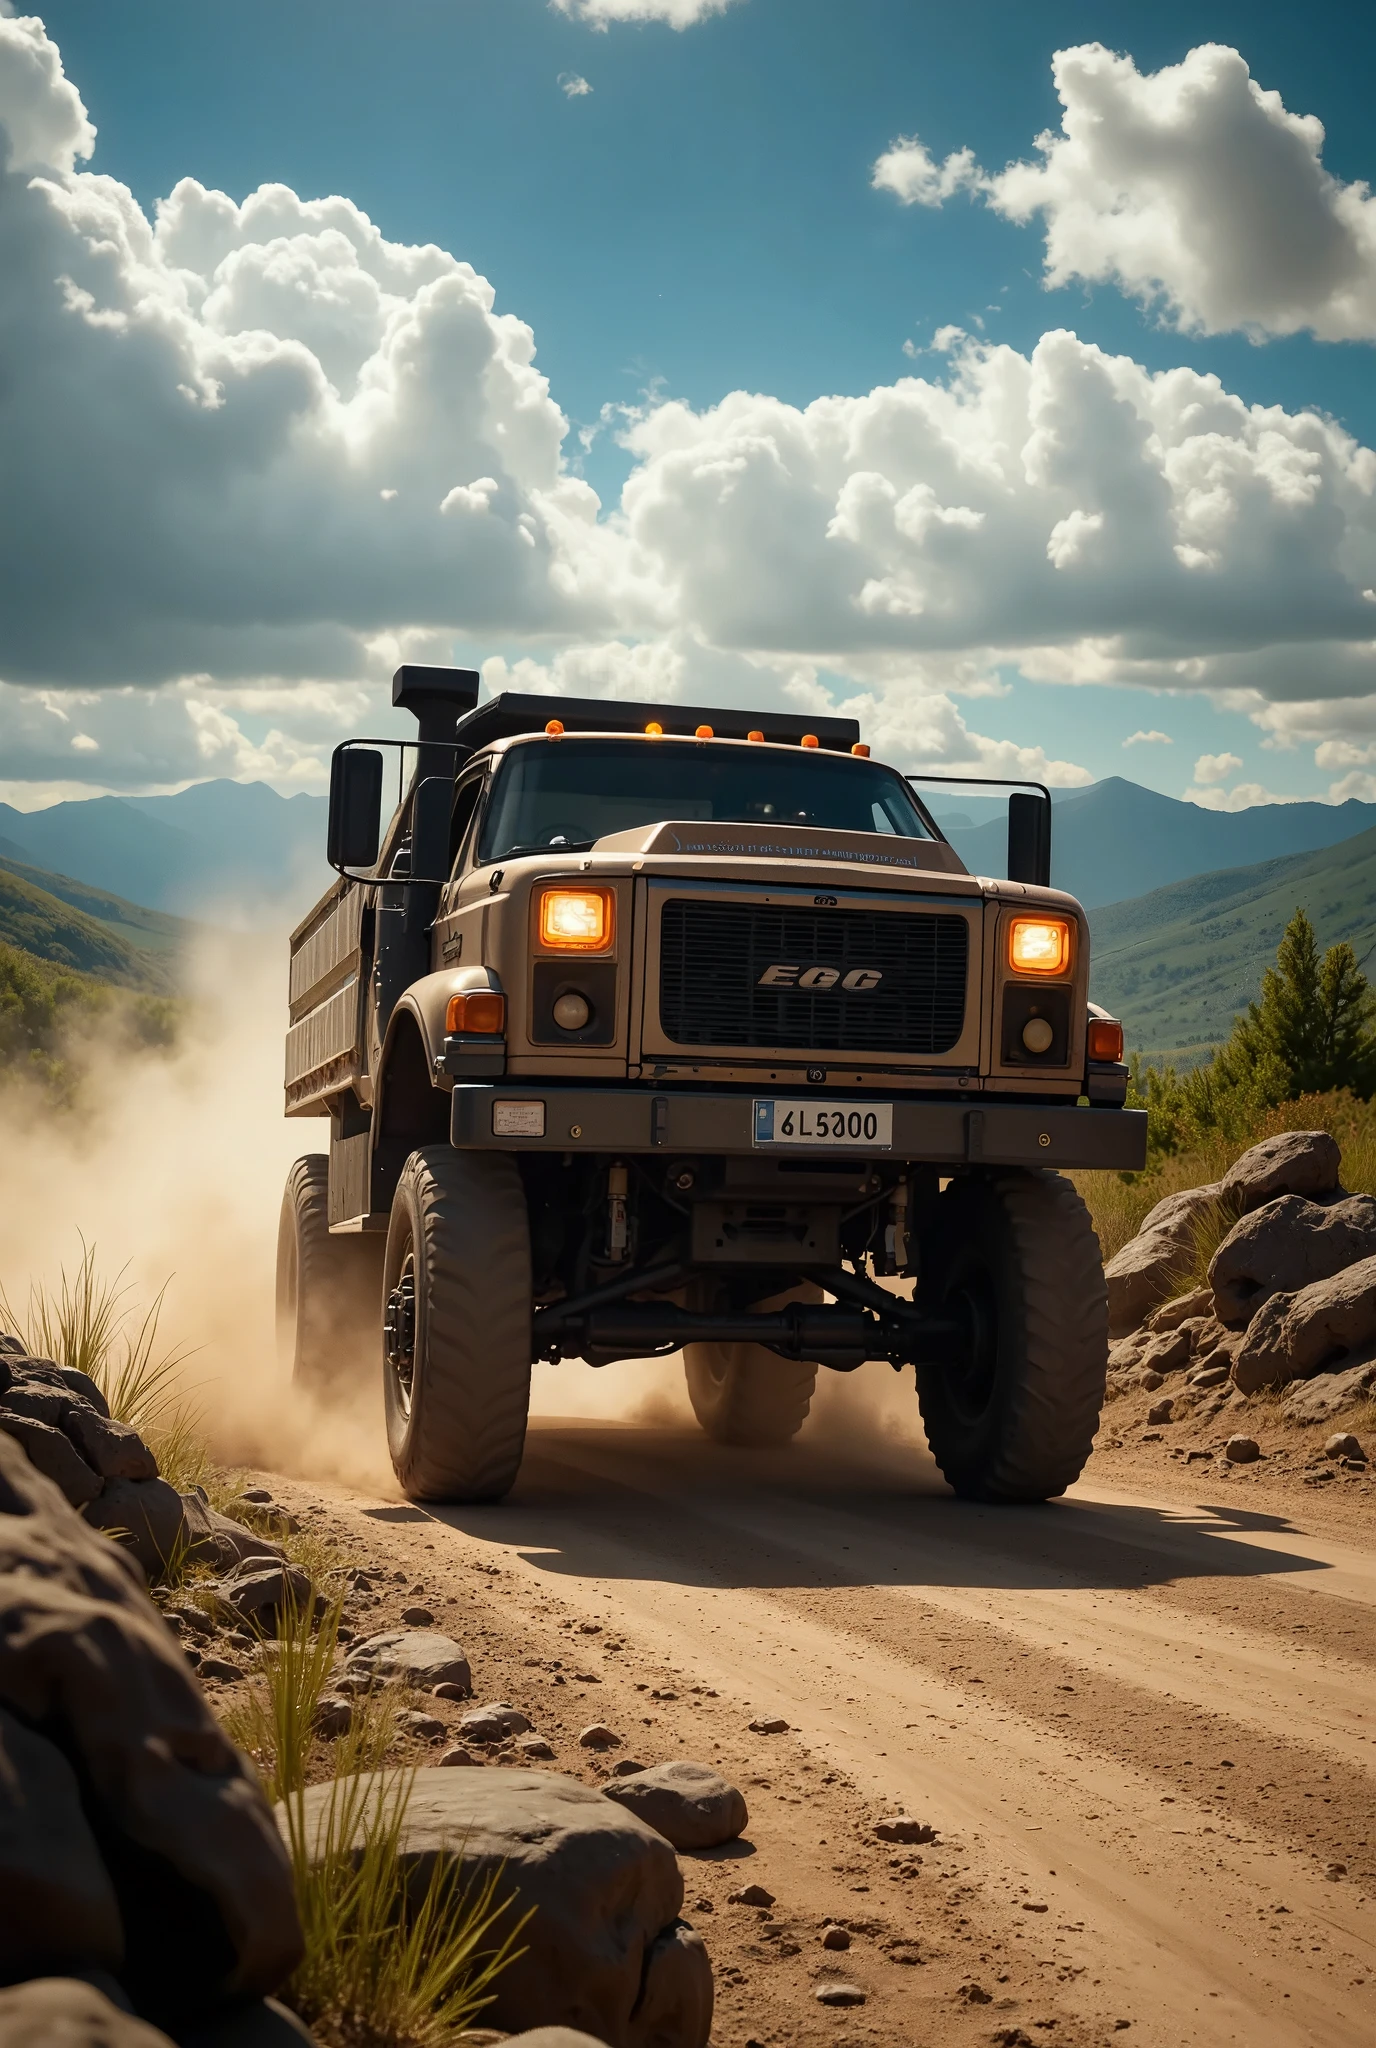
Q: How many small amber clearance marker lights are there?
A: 6